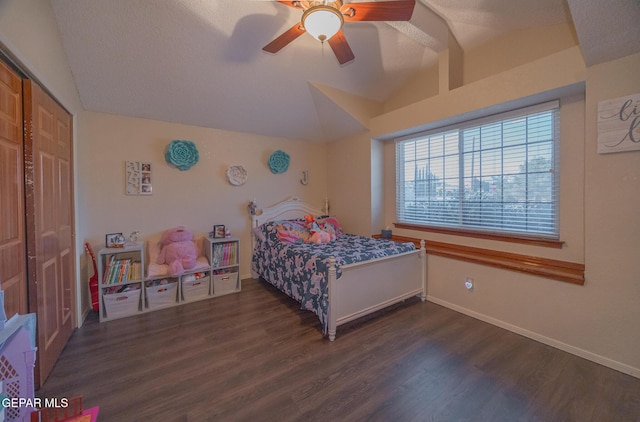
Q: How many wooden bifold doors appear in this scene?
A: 2